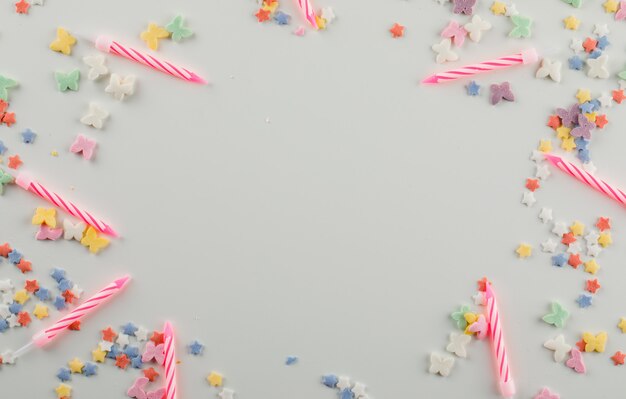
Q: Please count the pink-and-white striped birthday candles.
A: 8